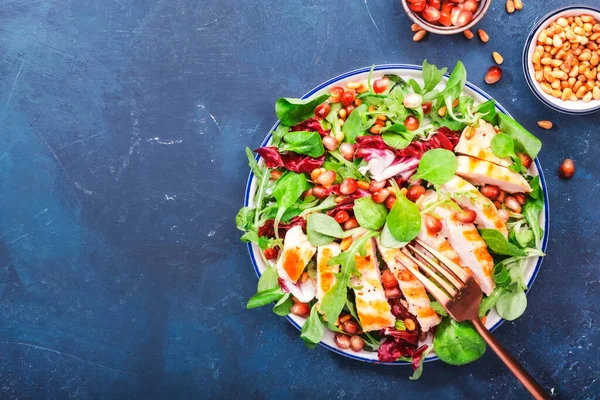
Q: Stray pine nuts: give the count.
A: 8